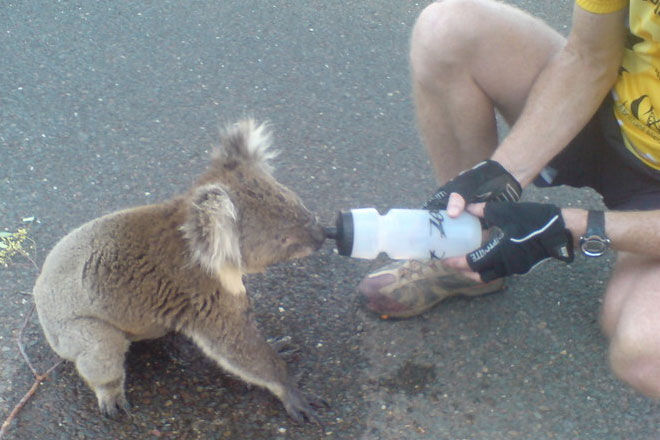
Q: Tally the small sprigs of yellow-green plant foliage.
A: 1